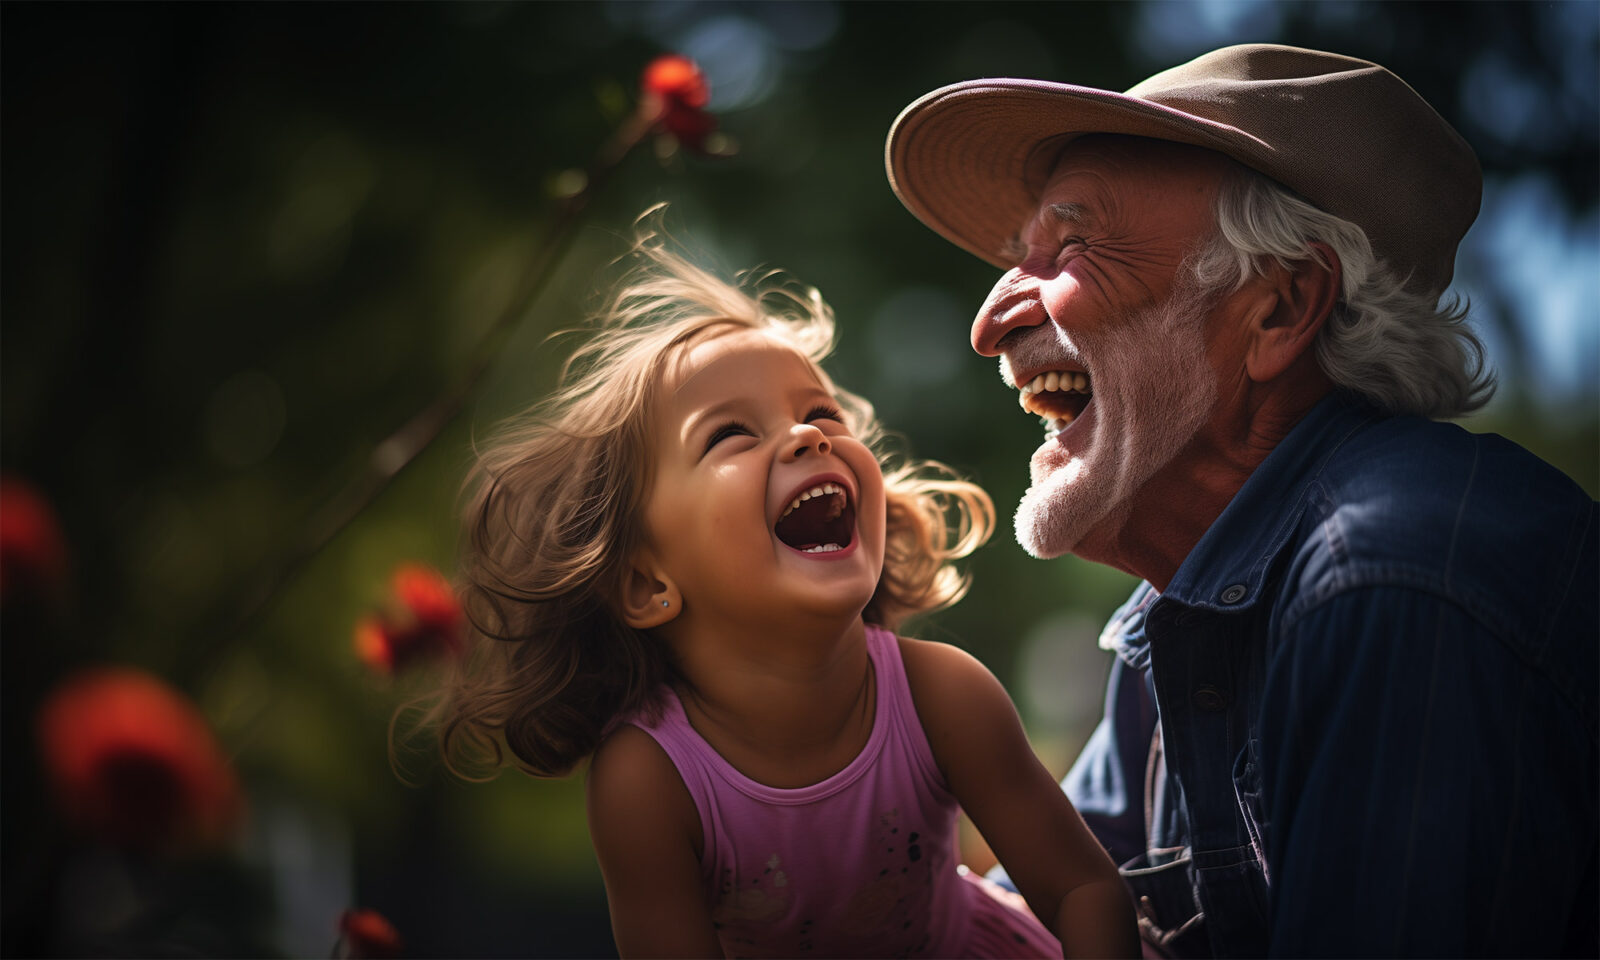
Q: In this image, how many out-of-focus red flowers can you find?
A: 5